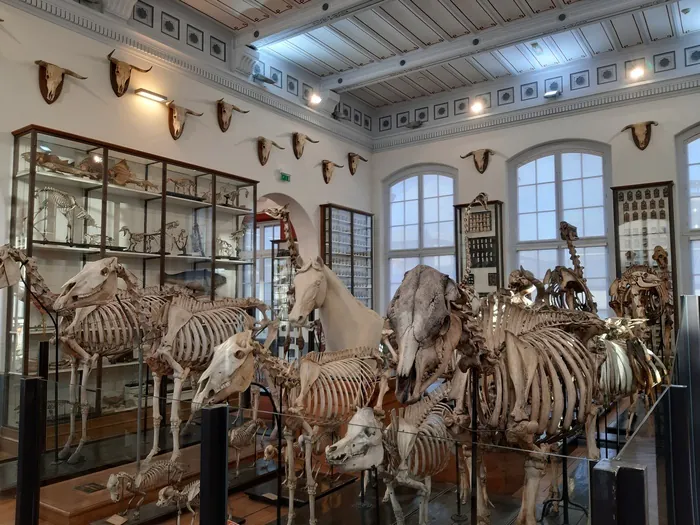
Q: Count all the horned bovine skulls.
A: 10